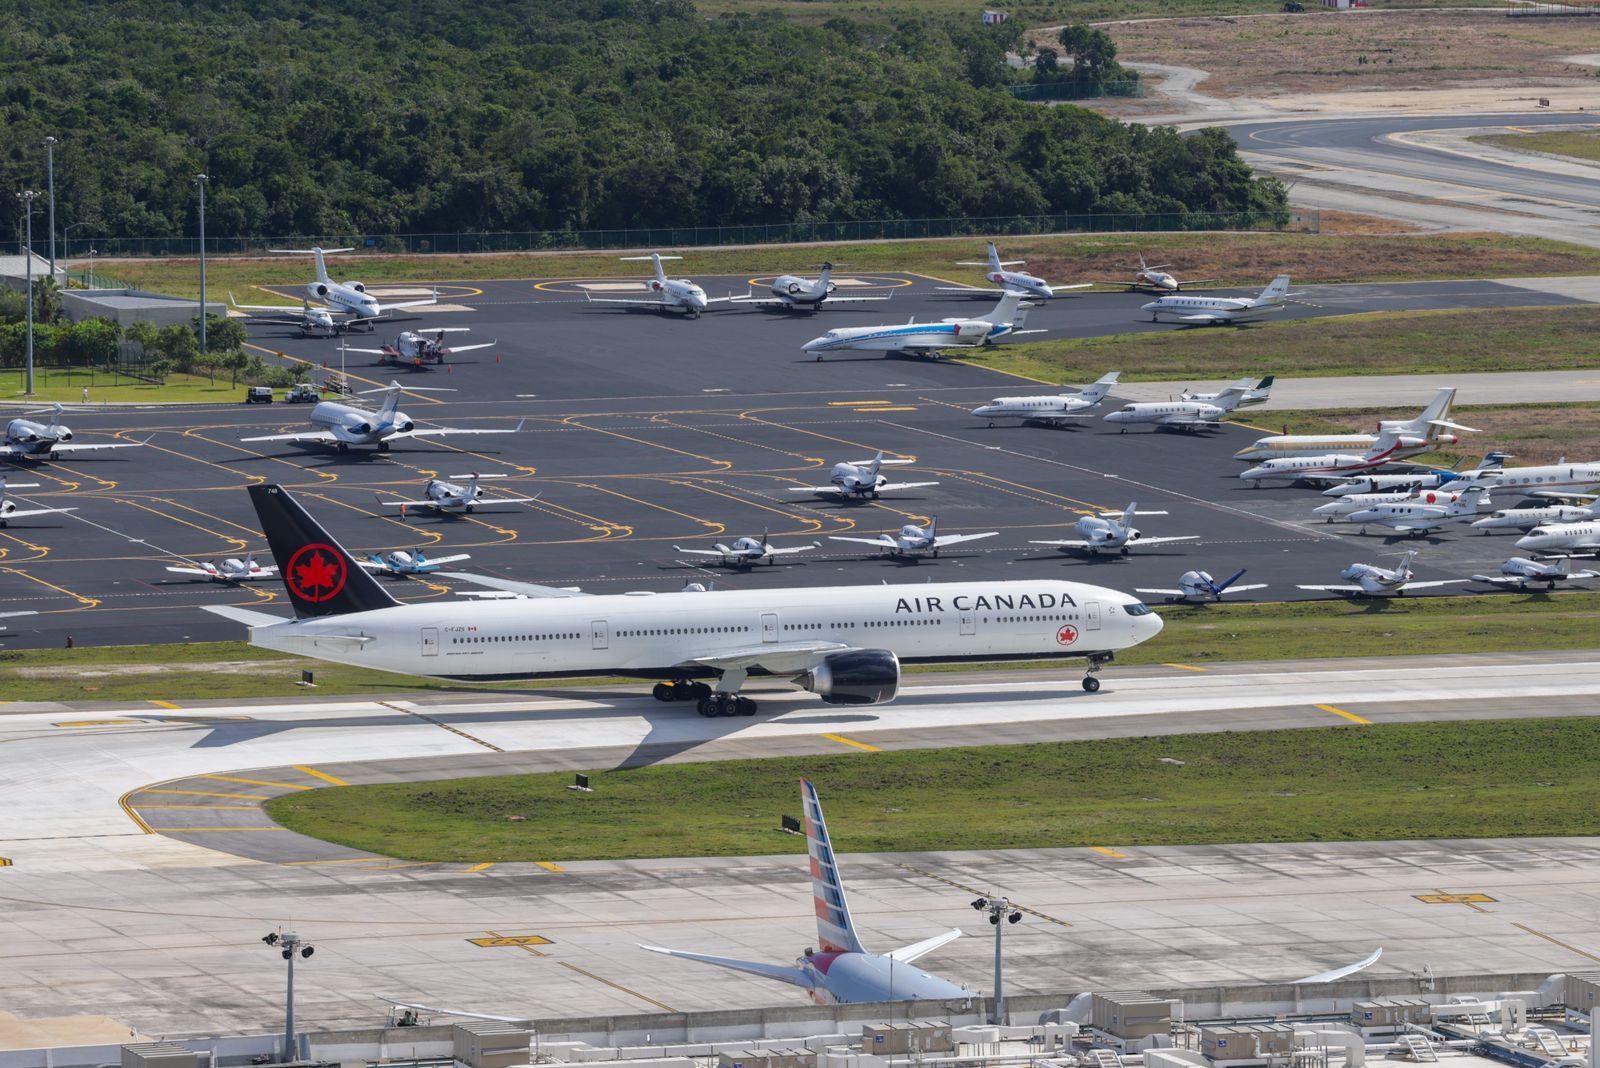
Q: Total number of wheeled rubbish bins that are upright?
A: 0